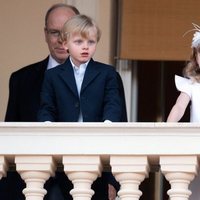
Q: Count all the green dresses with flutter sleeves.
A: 0